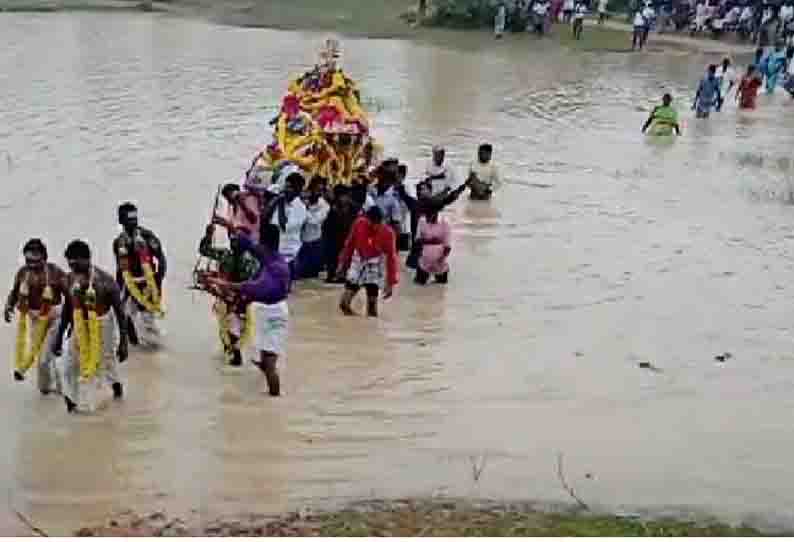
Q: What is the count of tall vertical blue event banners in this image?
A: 0